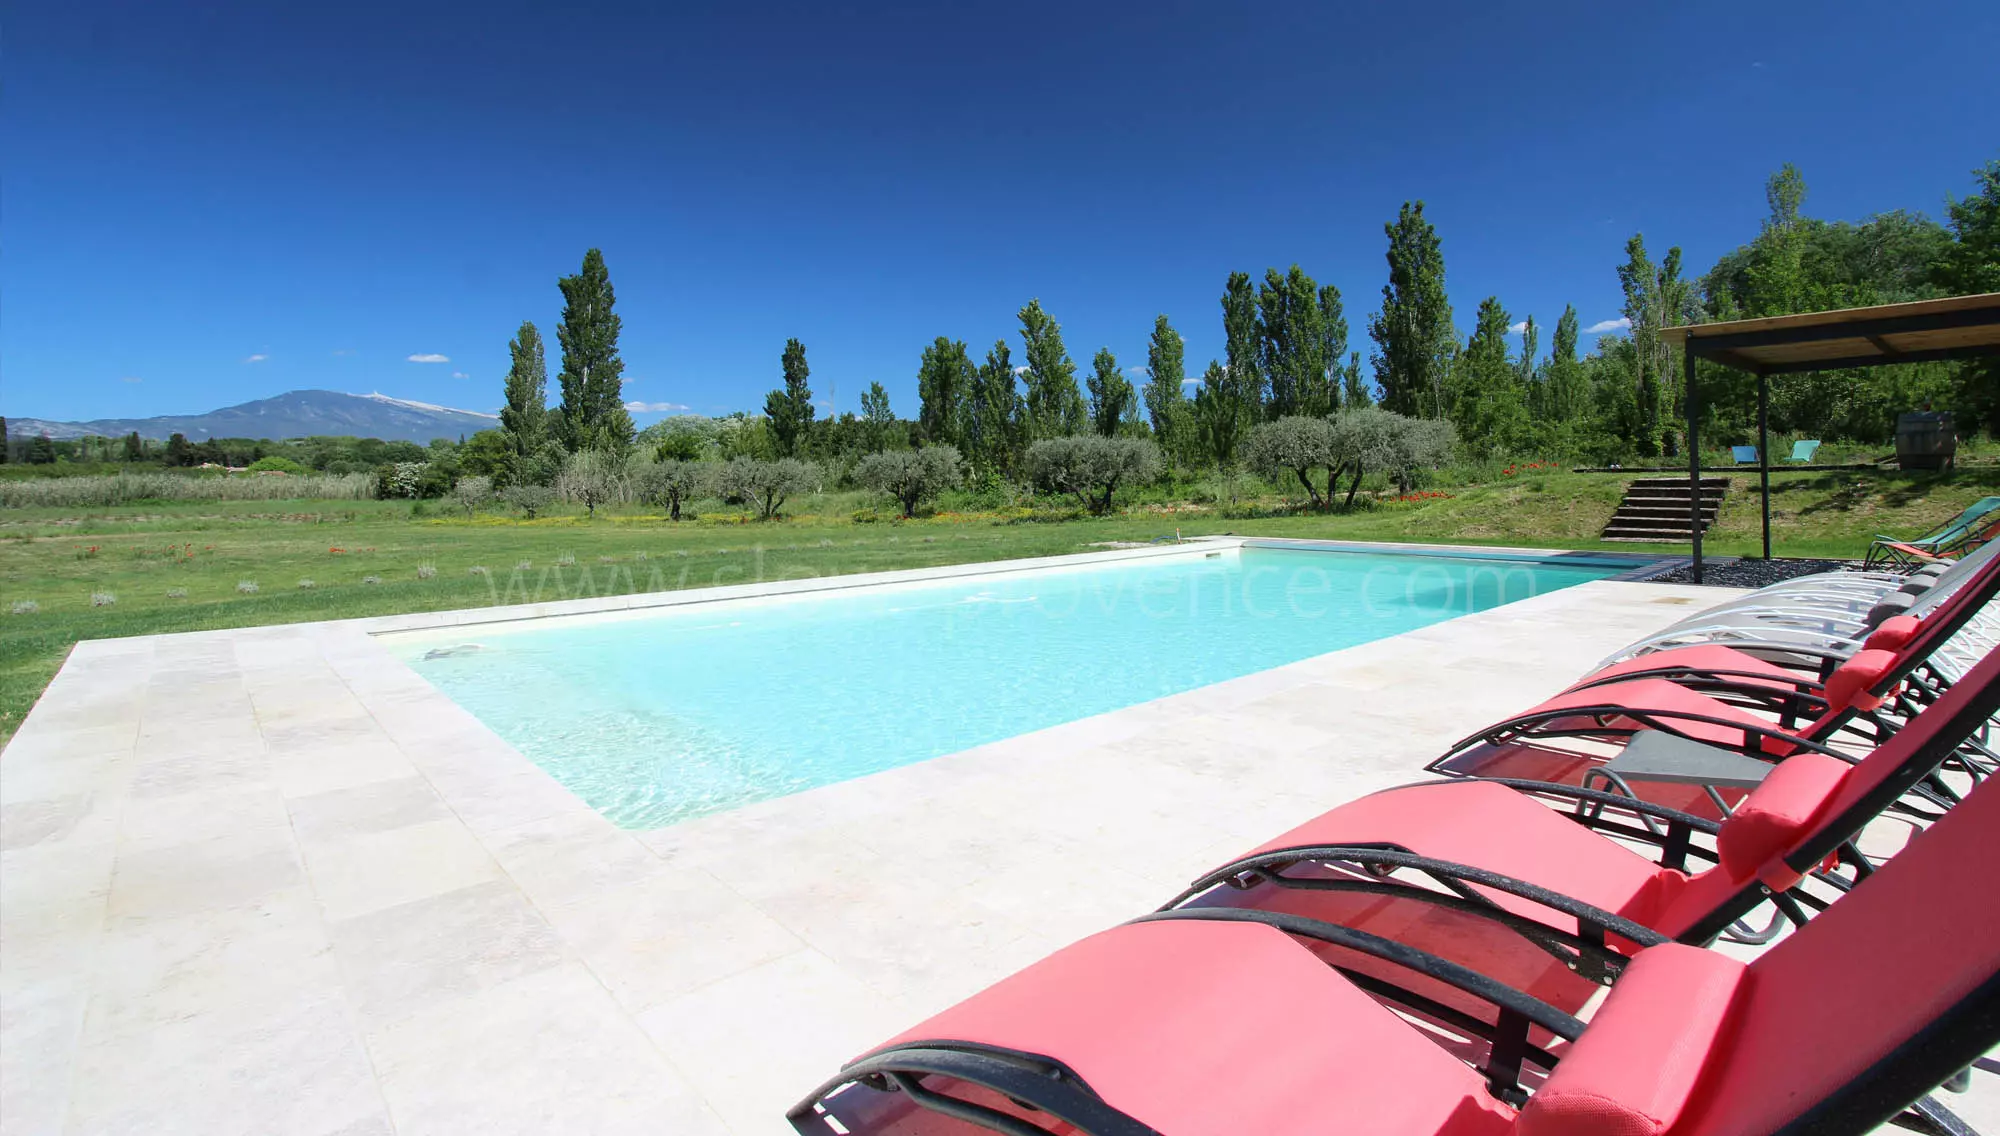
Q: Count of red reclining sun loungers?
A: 4